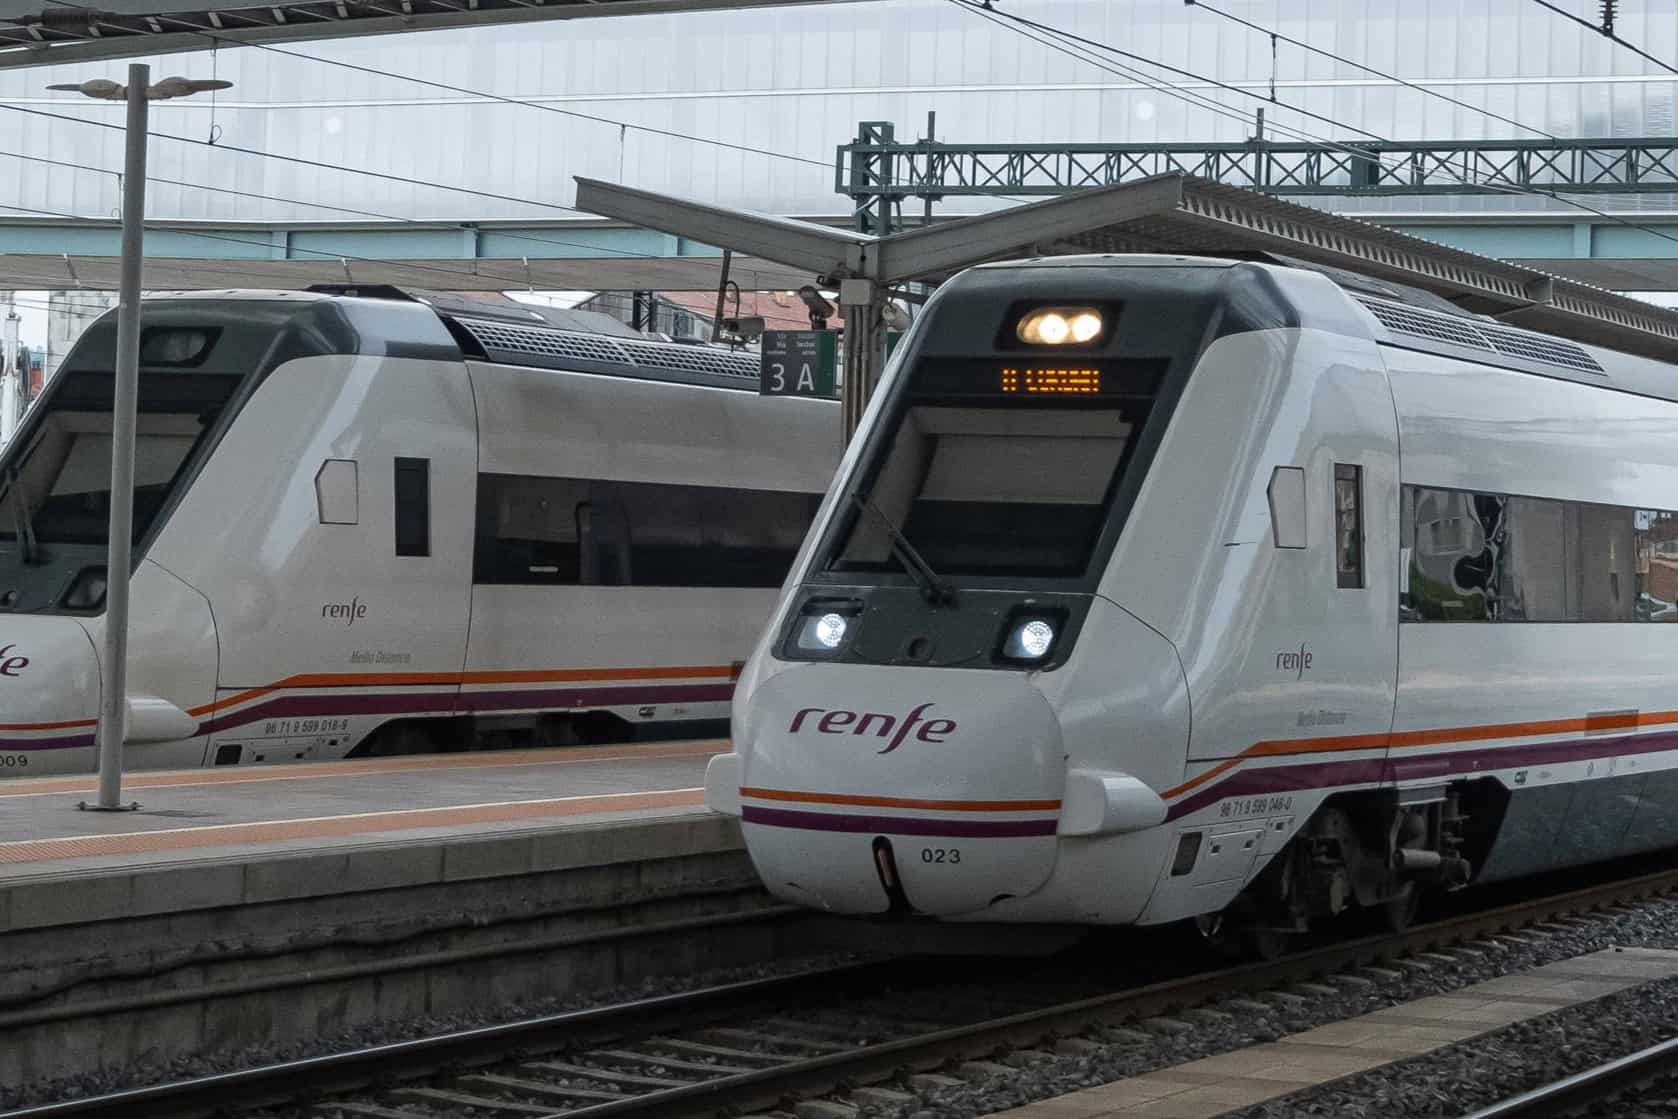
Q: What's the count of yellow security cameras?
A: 0